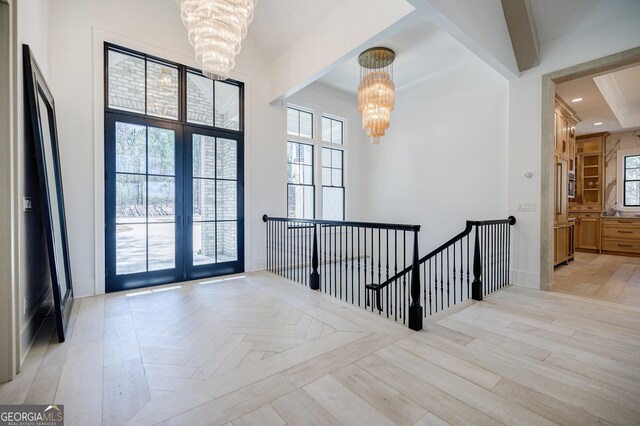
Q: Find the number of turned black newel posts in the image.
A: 3